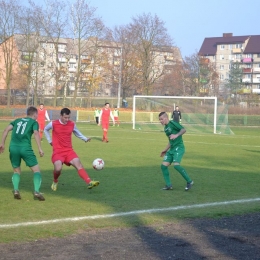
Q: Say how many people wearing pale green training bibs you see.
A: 2